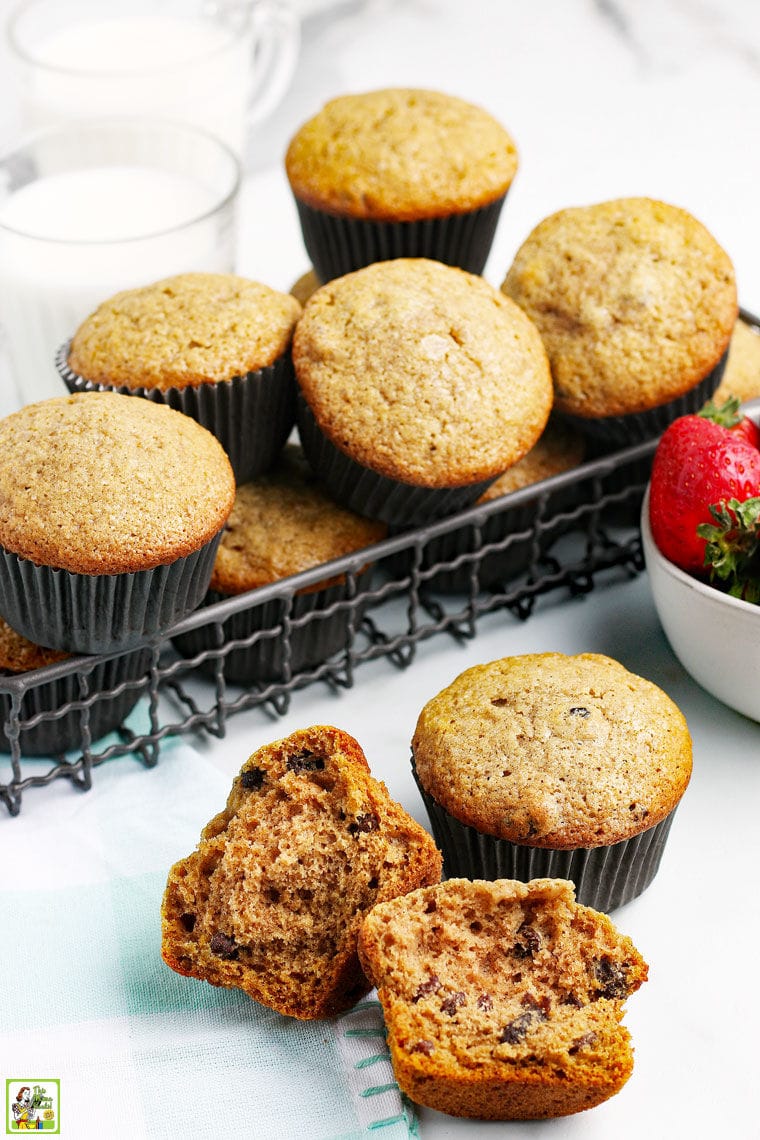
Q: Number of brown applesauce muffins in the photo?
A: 12